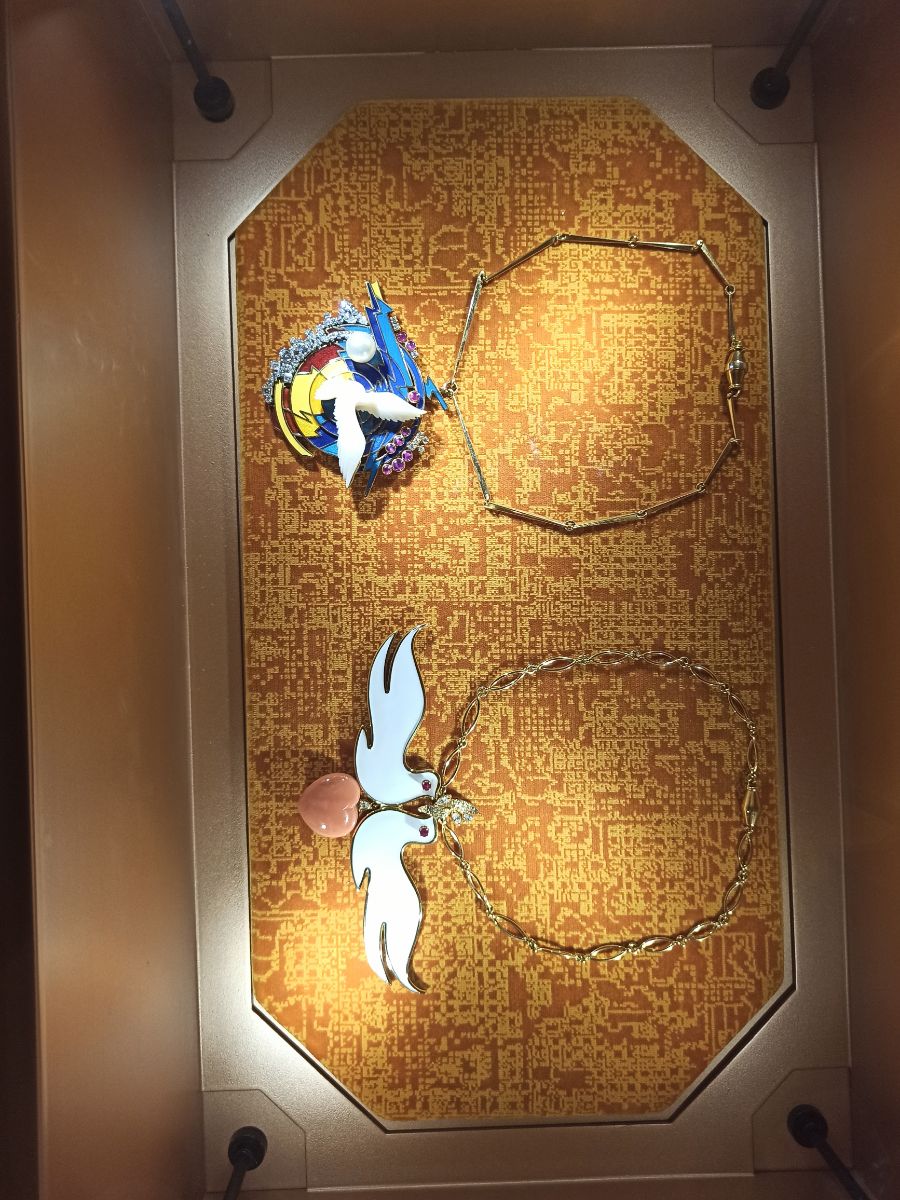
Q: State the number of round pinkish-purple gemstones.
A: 9